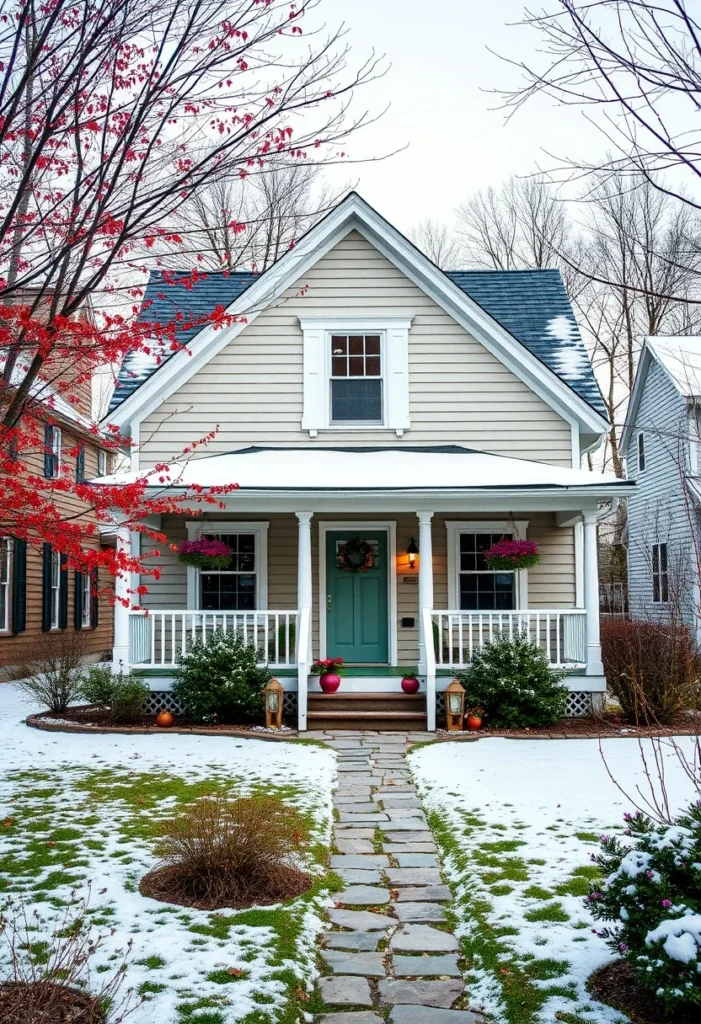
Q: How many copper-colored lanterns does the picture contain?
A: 2